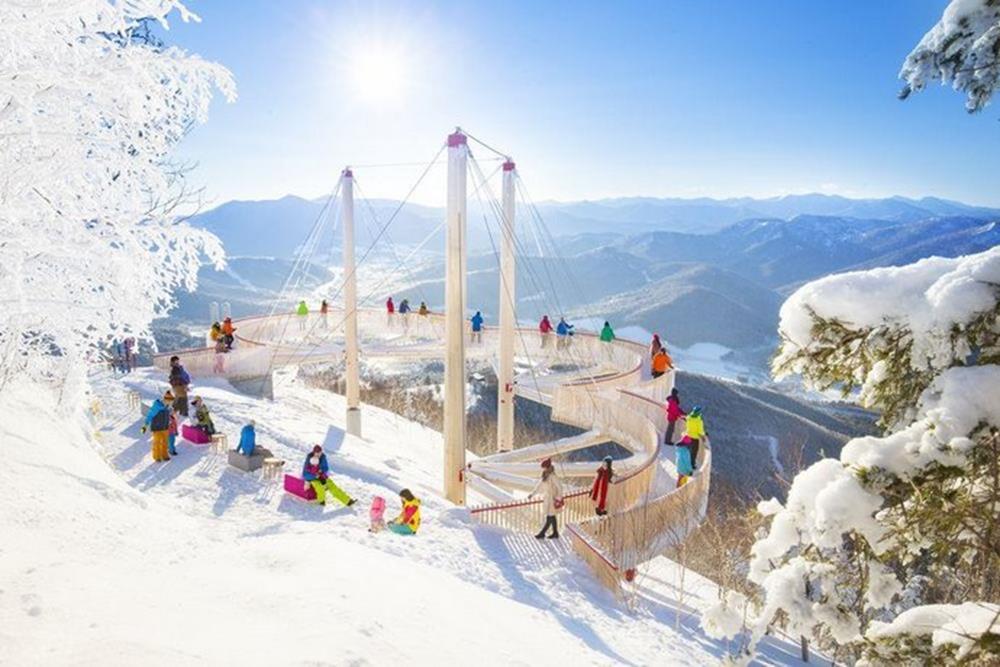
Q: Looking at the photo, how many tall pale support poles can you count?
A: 3